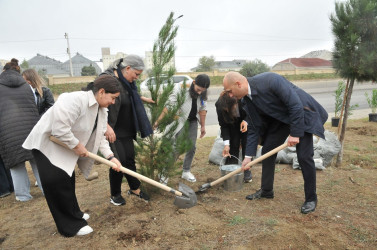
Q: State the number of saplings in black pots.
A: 2